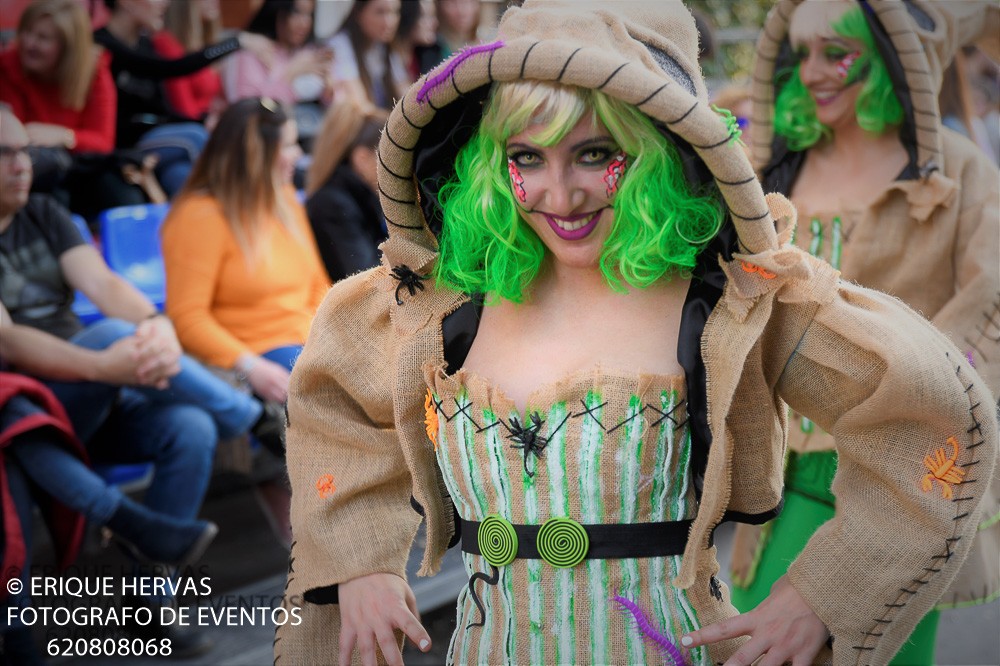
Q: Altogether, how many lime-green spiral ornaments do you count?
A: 2